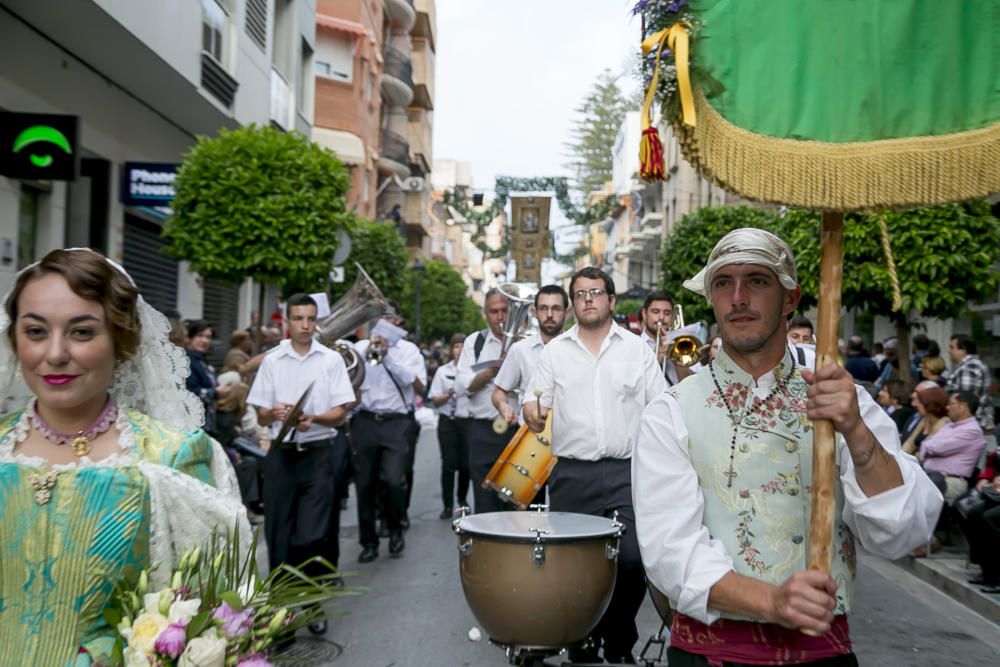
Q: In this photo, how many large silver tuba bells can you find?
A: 2